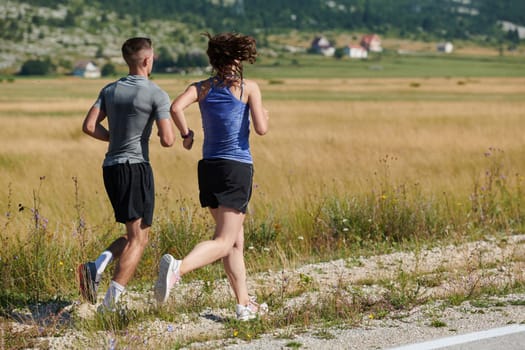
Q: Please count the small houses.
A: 5